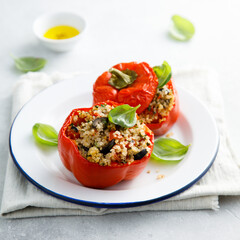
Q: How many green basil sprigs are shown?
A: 6